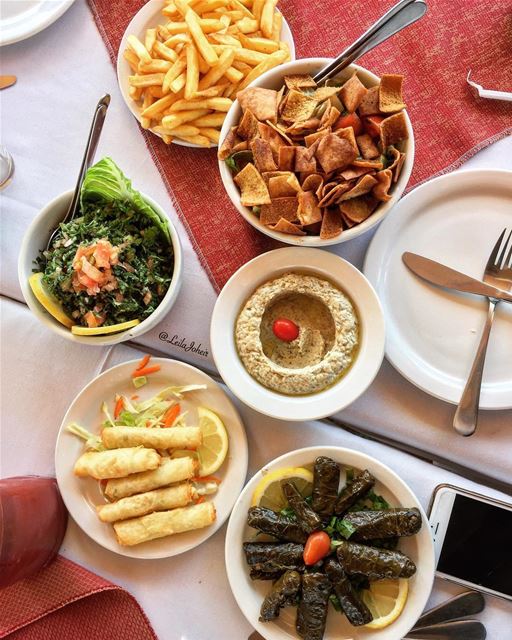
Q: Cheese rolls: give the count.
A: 5